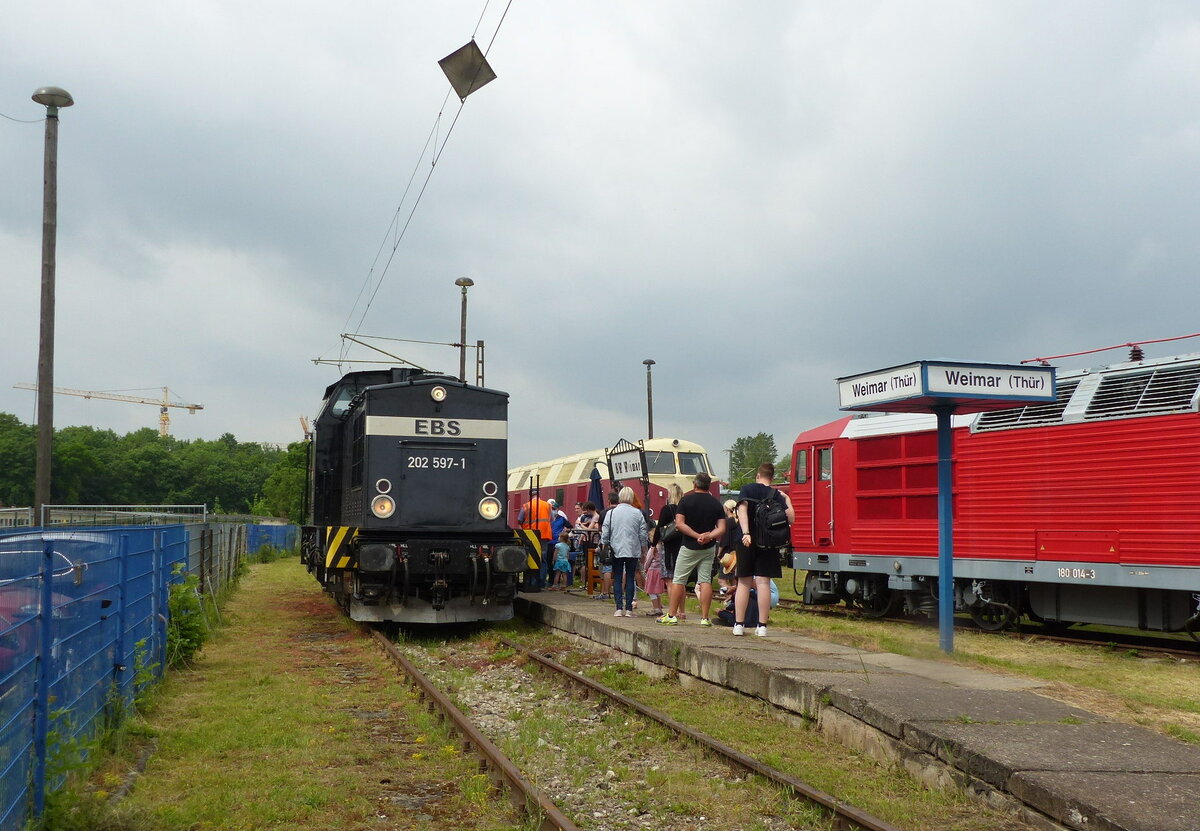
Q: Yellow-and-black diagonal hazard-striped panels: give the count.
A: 2